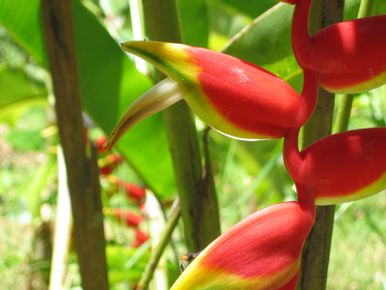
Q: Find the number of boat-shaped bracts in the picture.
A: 4